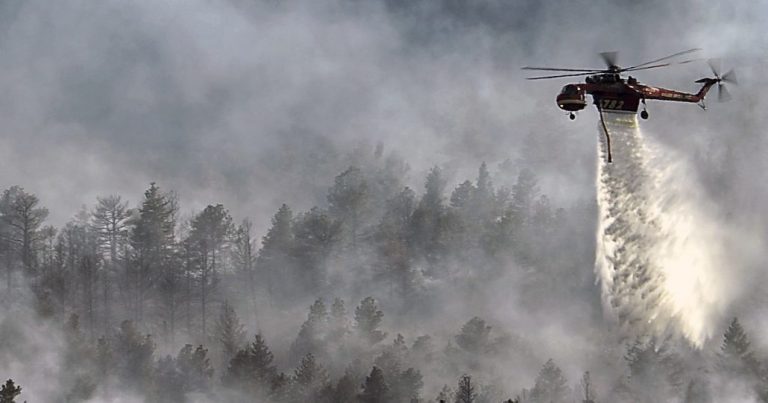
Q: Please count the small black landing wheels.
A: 2